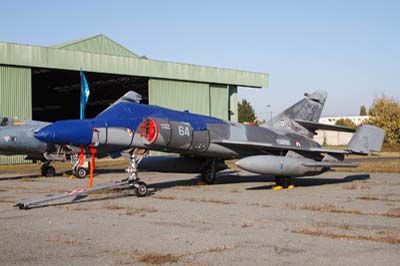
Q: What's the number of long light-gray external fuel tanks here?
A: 1